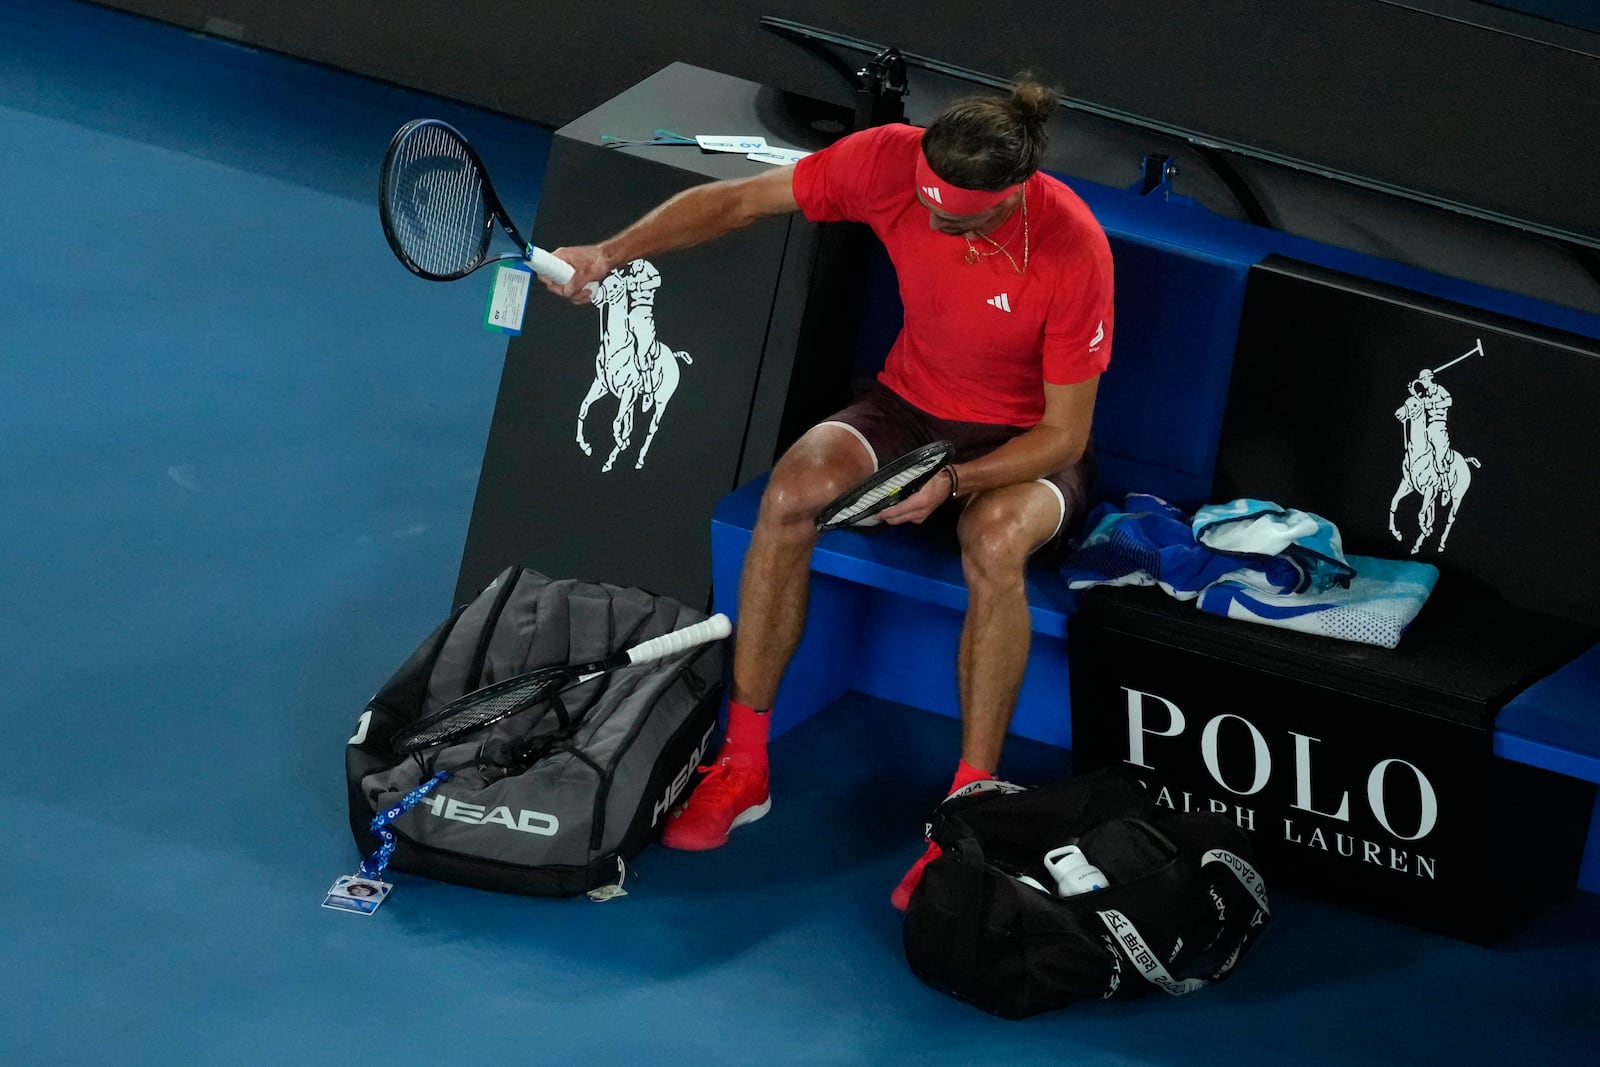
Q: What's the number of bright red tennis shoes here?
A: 2